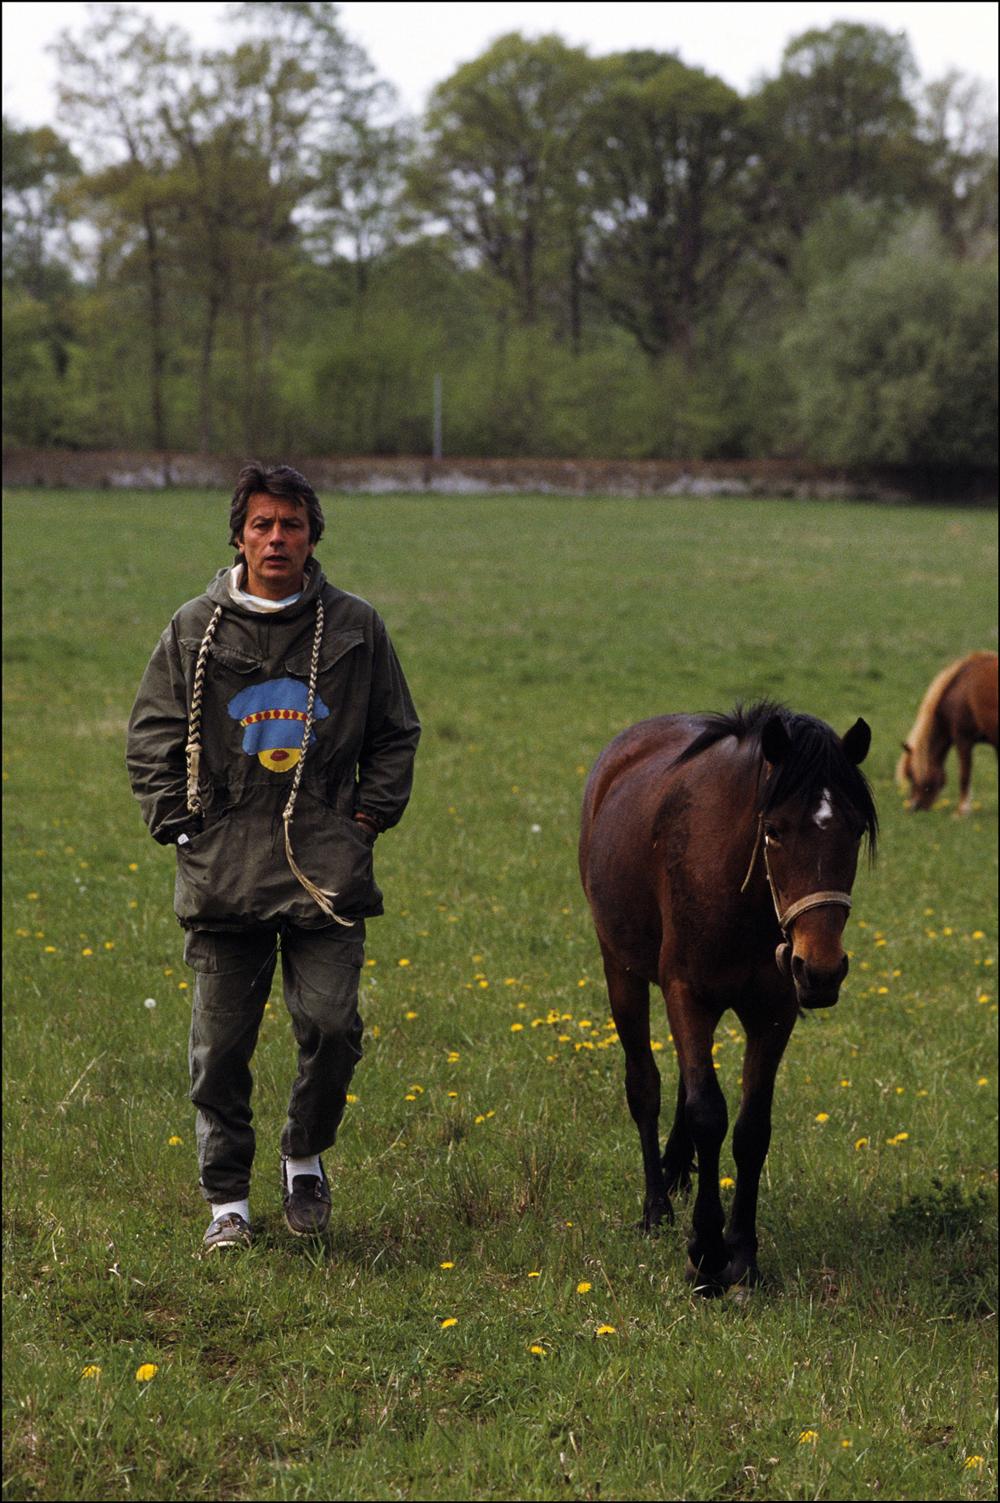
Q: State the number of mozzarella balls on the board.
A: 0